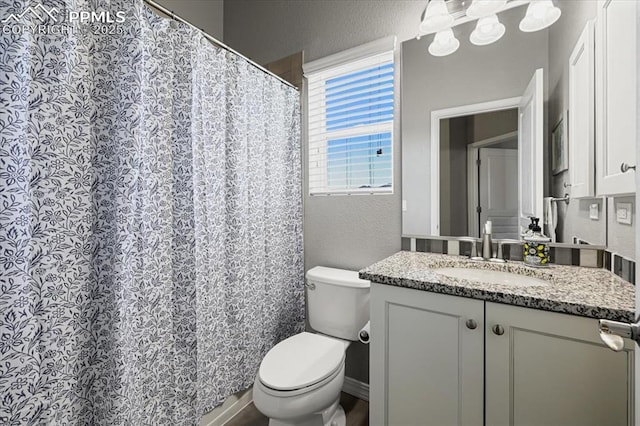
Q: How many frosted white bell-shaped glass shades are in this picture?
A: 5